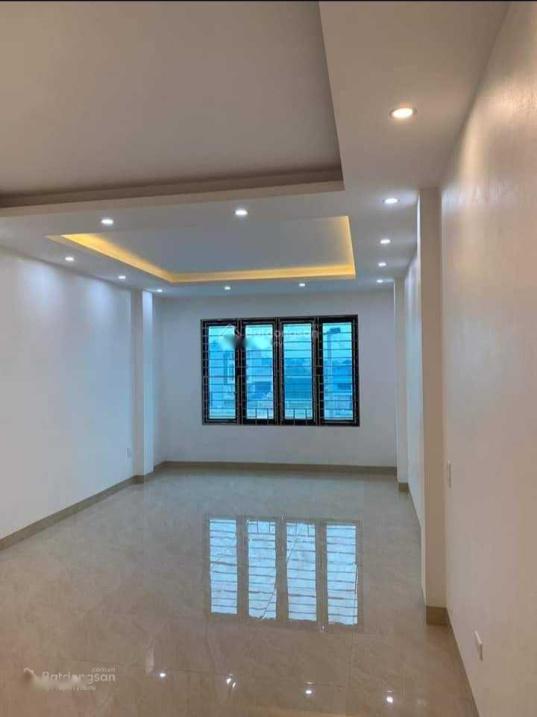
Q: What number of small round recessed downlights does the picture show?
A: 12